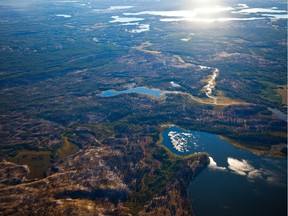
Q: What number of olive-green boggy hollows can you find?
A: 2